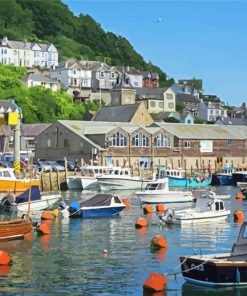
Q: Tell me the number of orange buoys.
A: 11